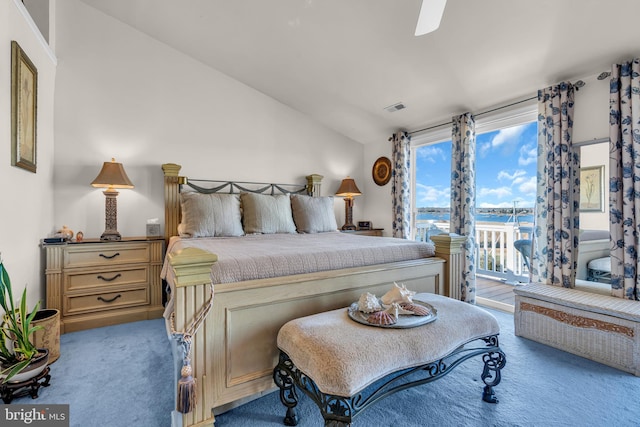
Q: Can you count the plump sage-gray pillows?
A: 3